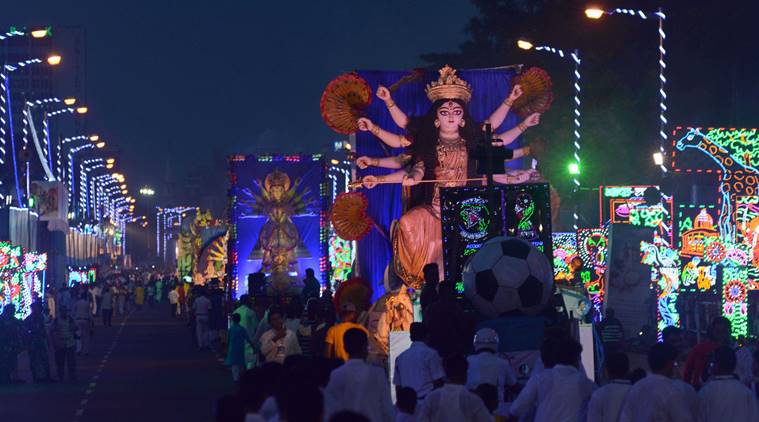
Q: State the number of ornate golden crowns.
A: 1